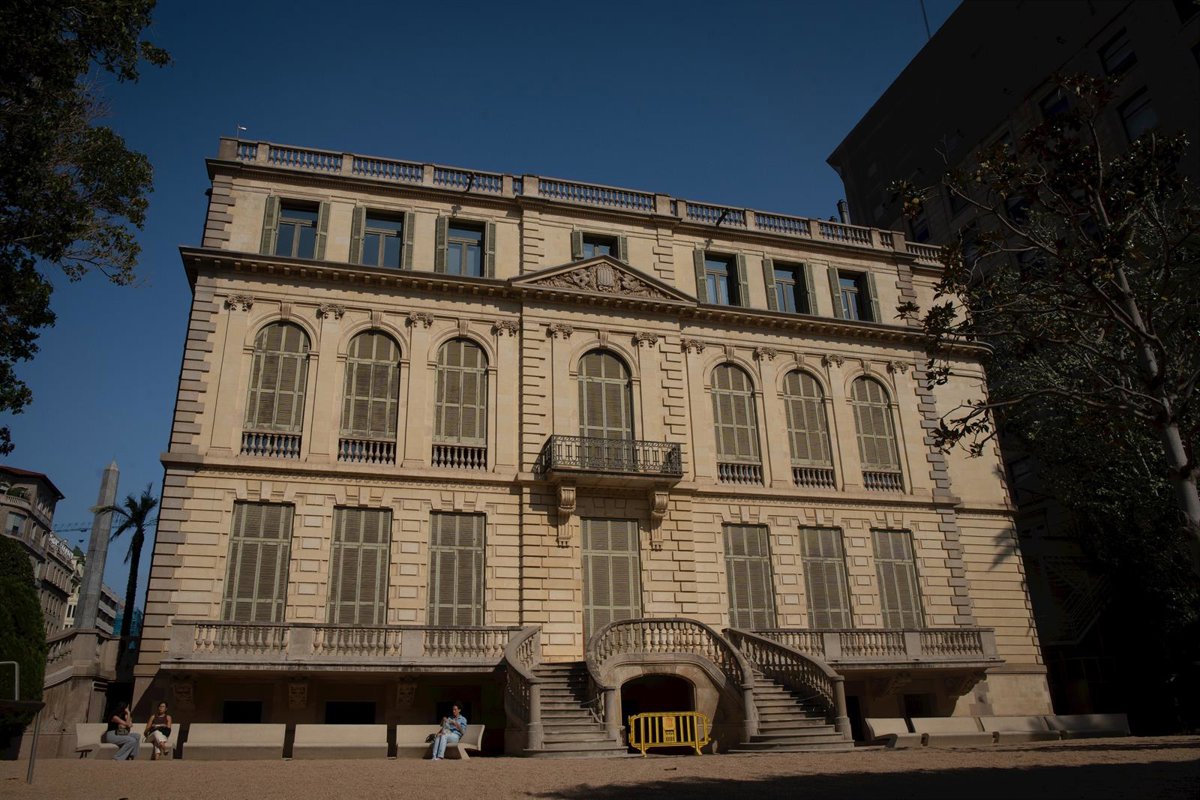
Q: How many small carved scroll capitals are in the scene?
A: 10